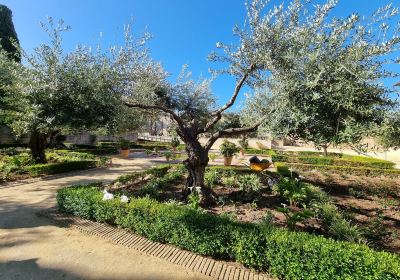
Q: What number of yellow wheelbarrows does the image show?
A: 1